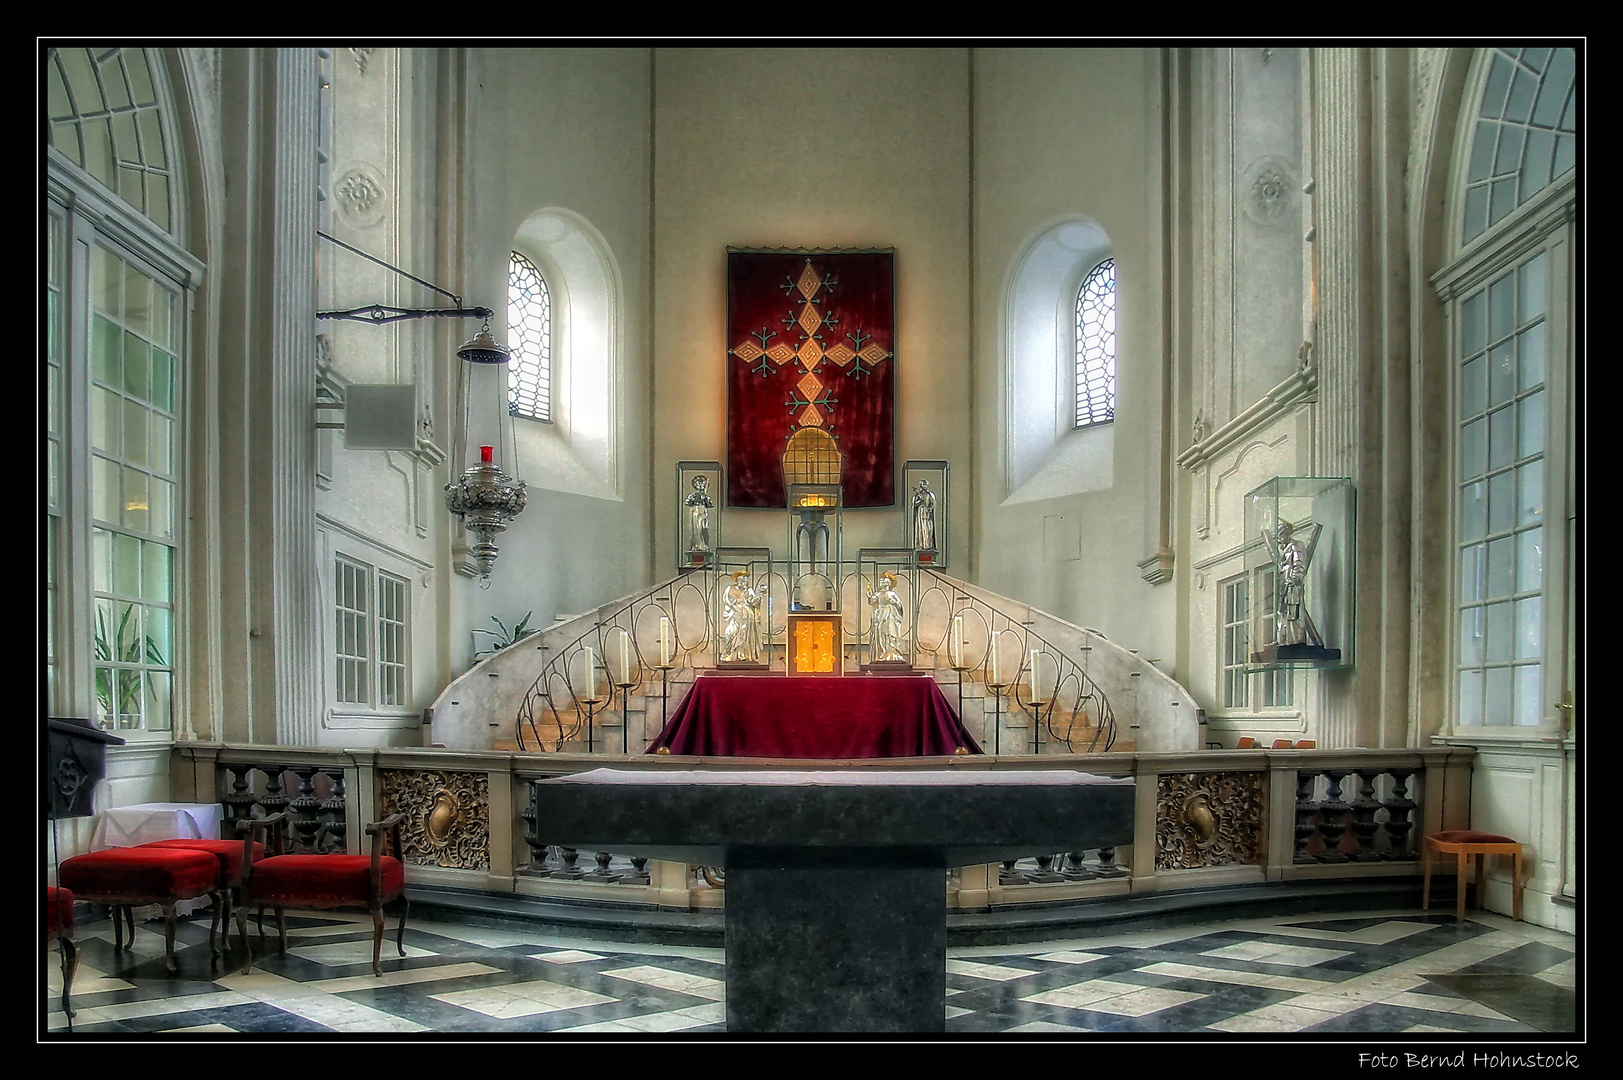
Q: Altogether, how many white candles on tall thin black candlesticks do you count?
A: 6